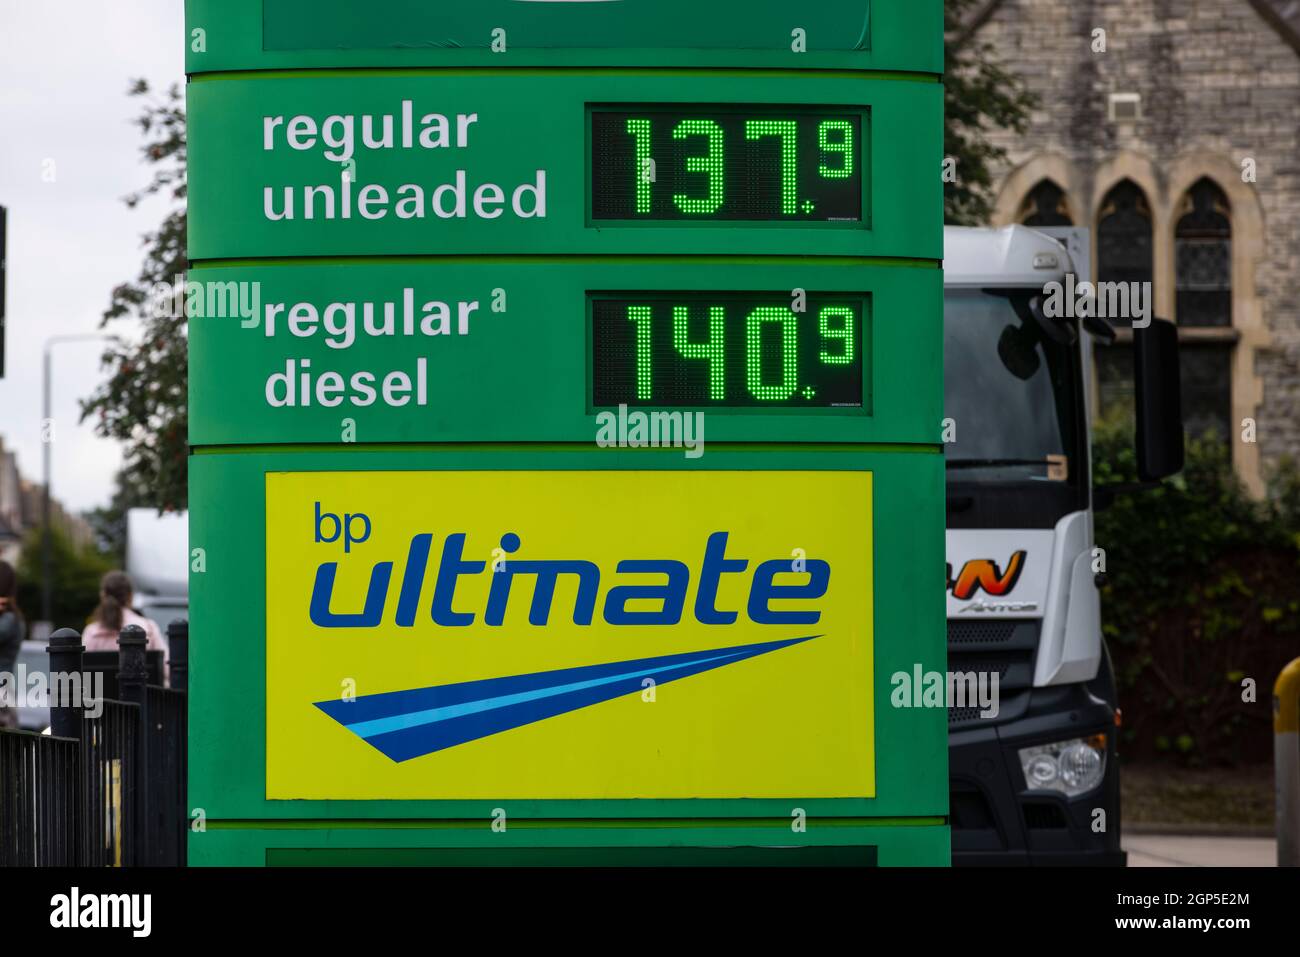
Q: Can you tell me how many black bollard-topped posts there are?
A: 3